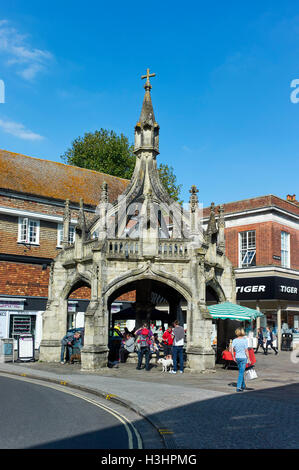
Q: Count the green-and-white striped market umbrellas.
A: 1